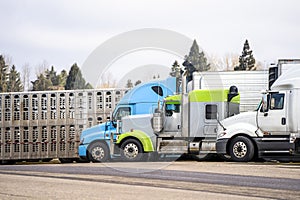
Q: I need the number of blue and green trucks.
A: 2